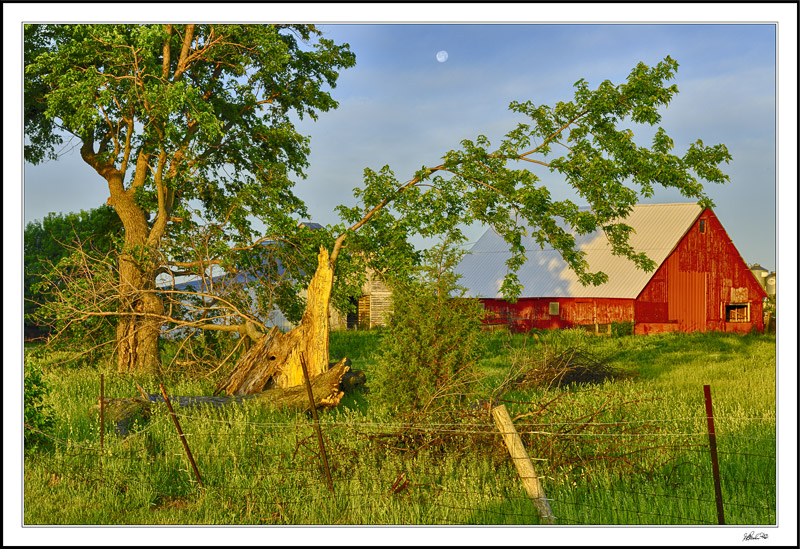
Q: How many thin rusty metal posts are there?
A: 4